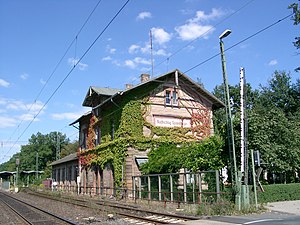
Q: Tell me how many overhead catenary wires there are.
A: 4